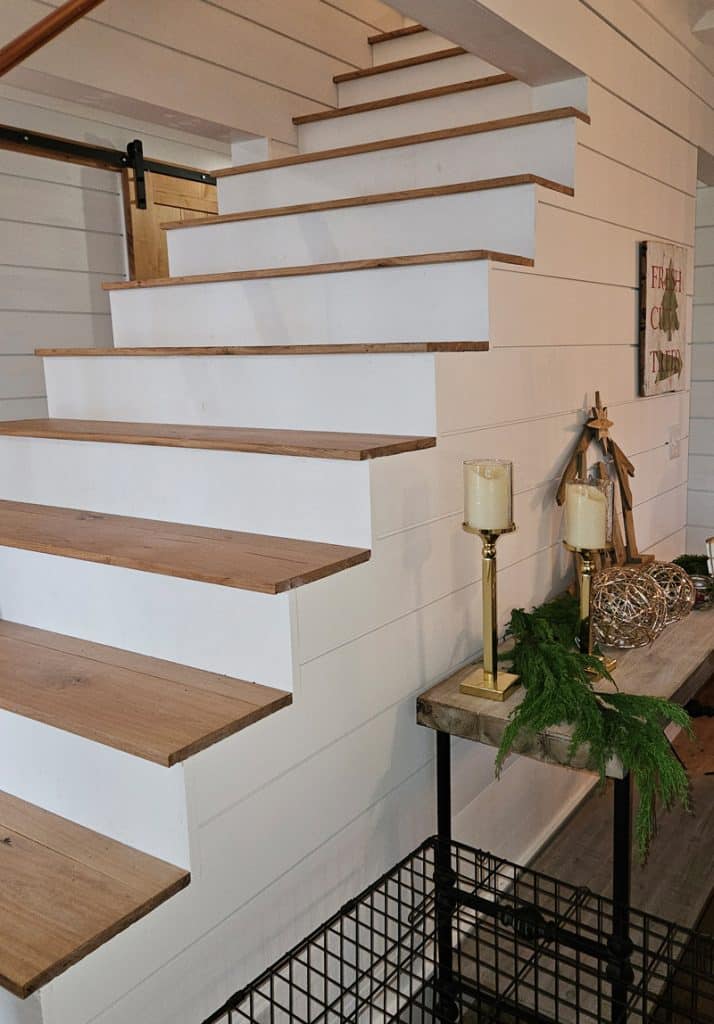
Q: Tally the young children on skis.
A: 0